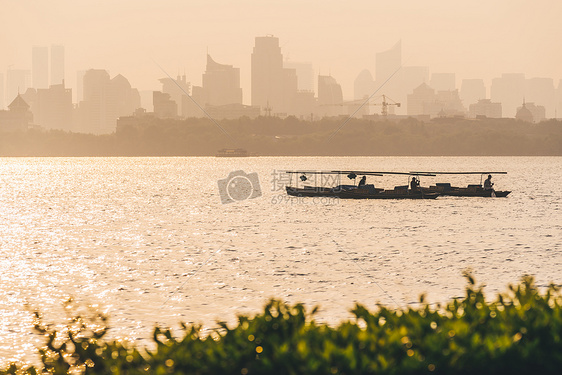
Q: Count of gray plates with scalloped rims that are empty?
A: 0